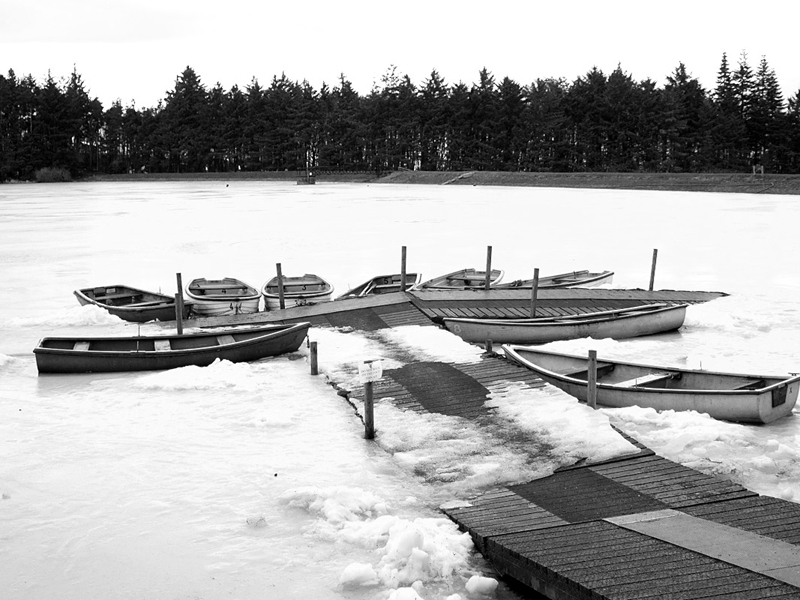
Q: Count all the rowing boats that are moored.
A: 9